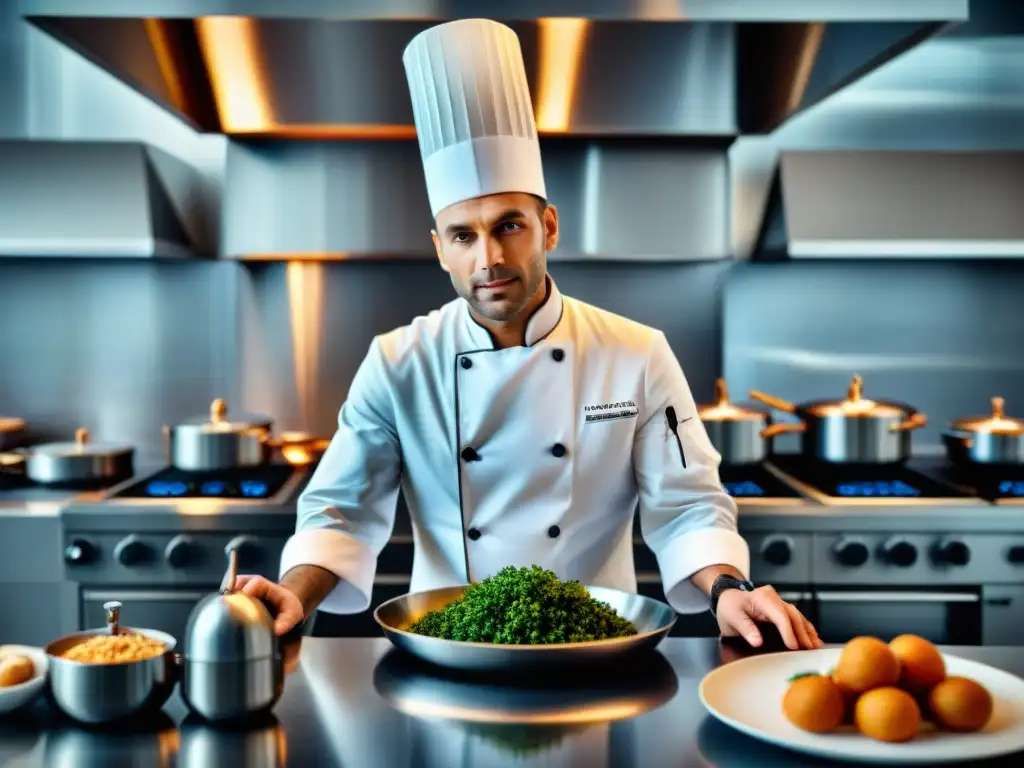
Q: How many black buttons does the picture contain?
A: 6